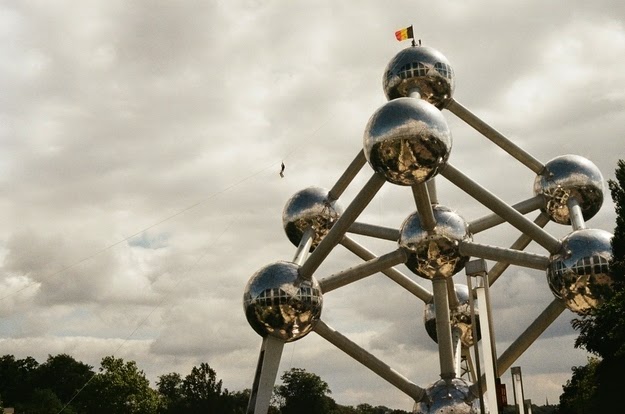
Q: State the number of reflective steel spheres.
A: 9